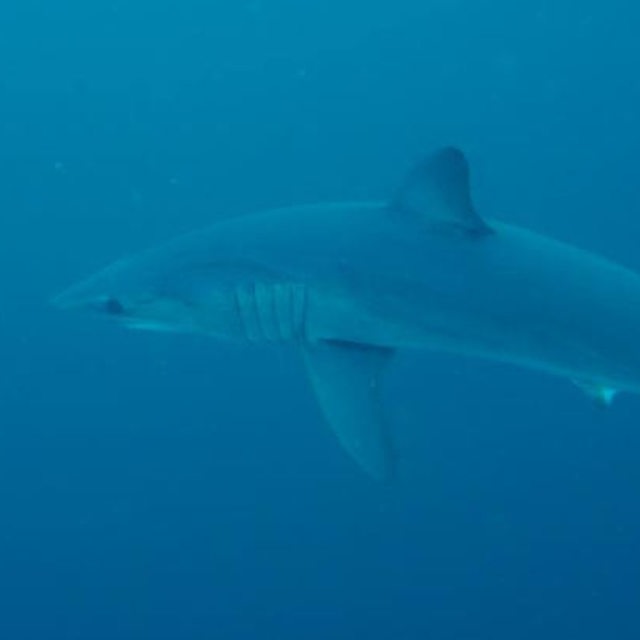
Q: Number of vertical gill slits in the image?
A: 5